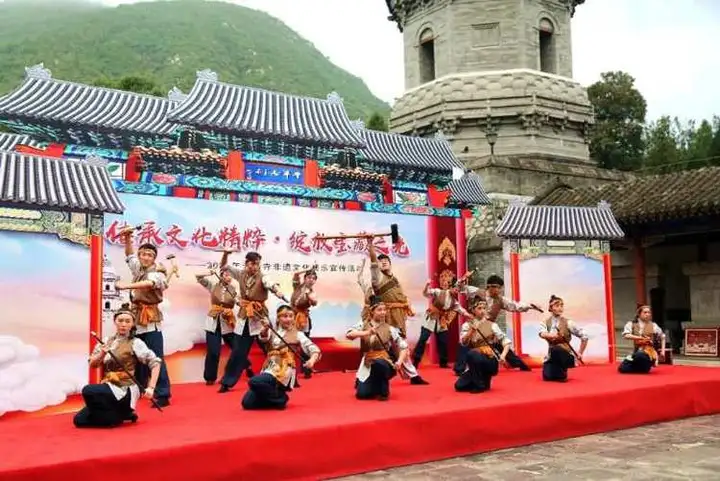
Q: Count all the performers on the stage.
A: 13